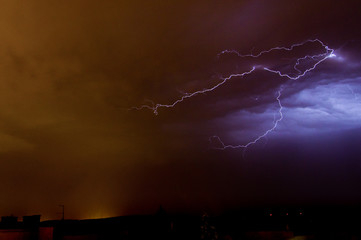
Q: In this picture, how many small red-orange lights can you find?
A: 3